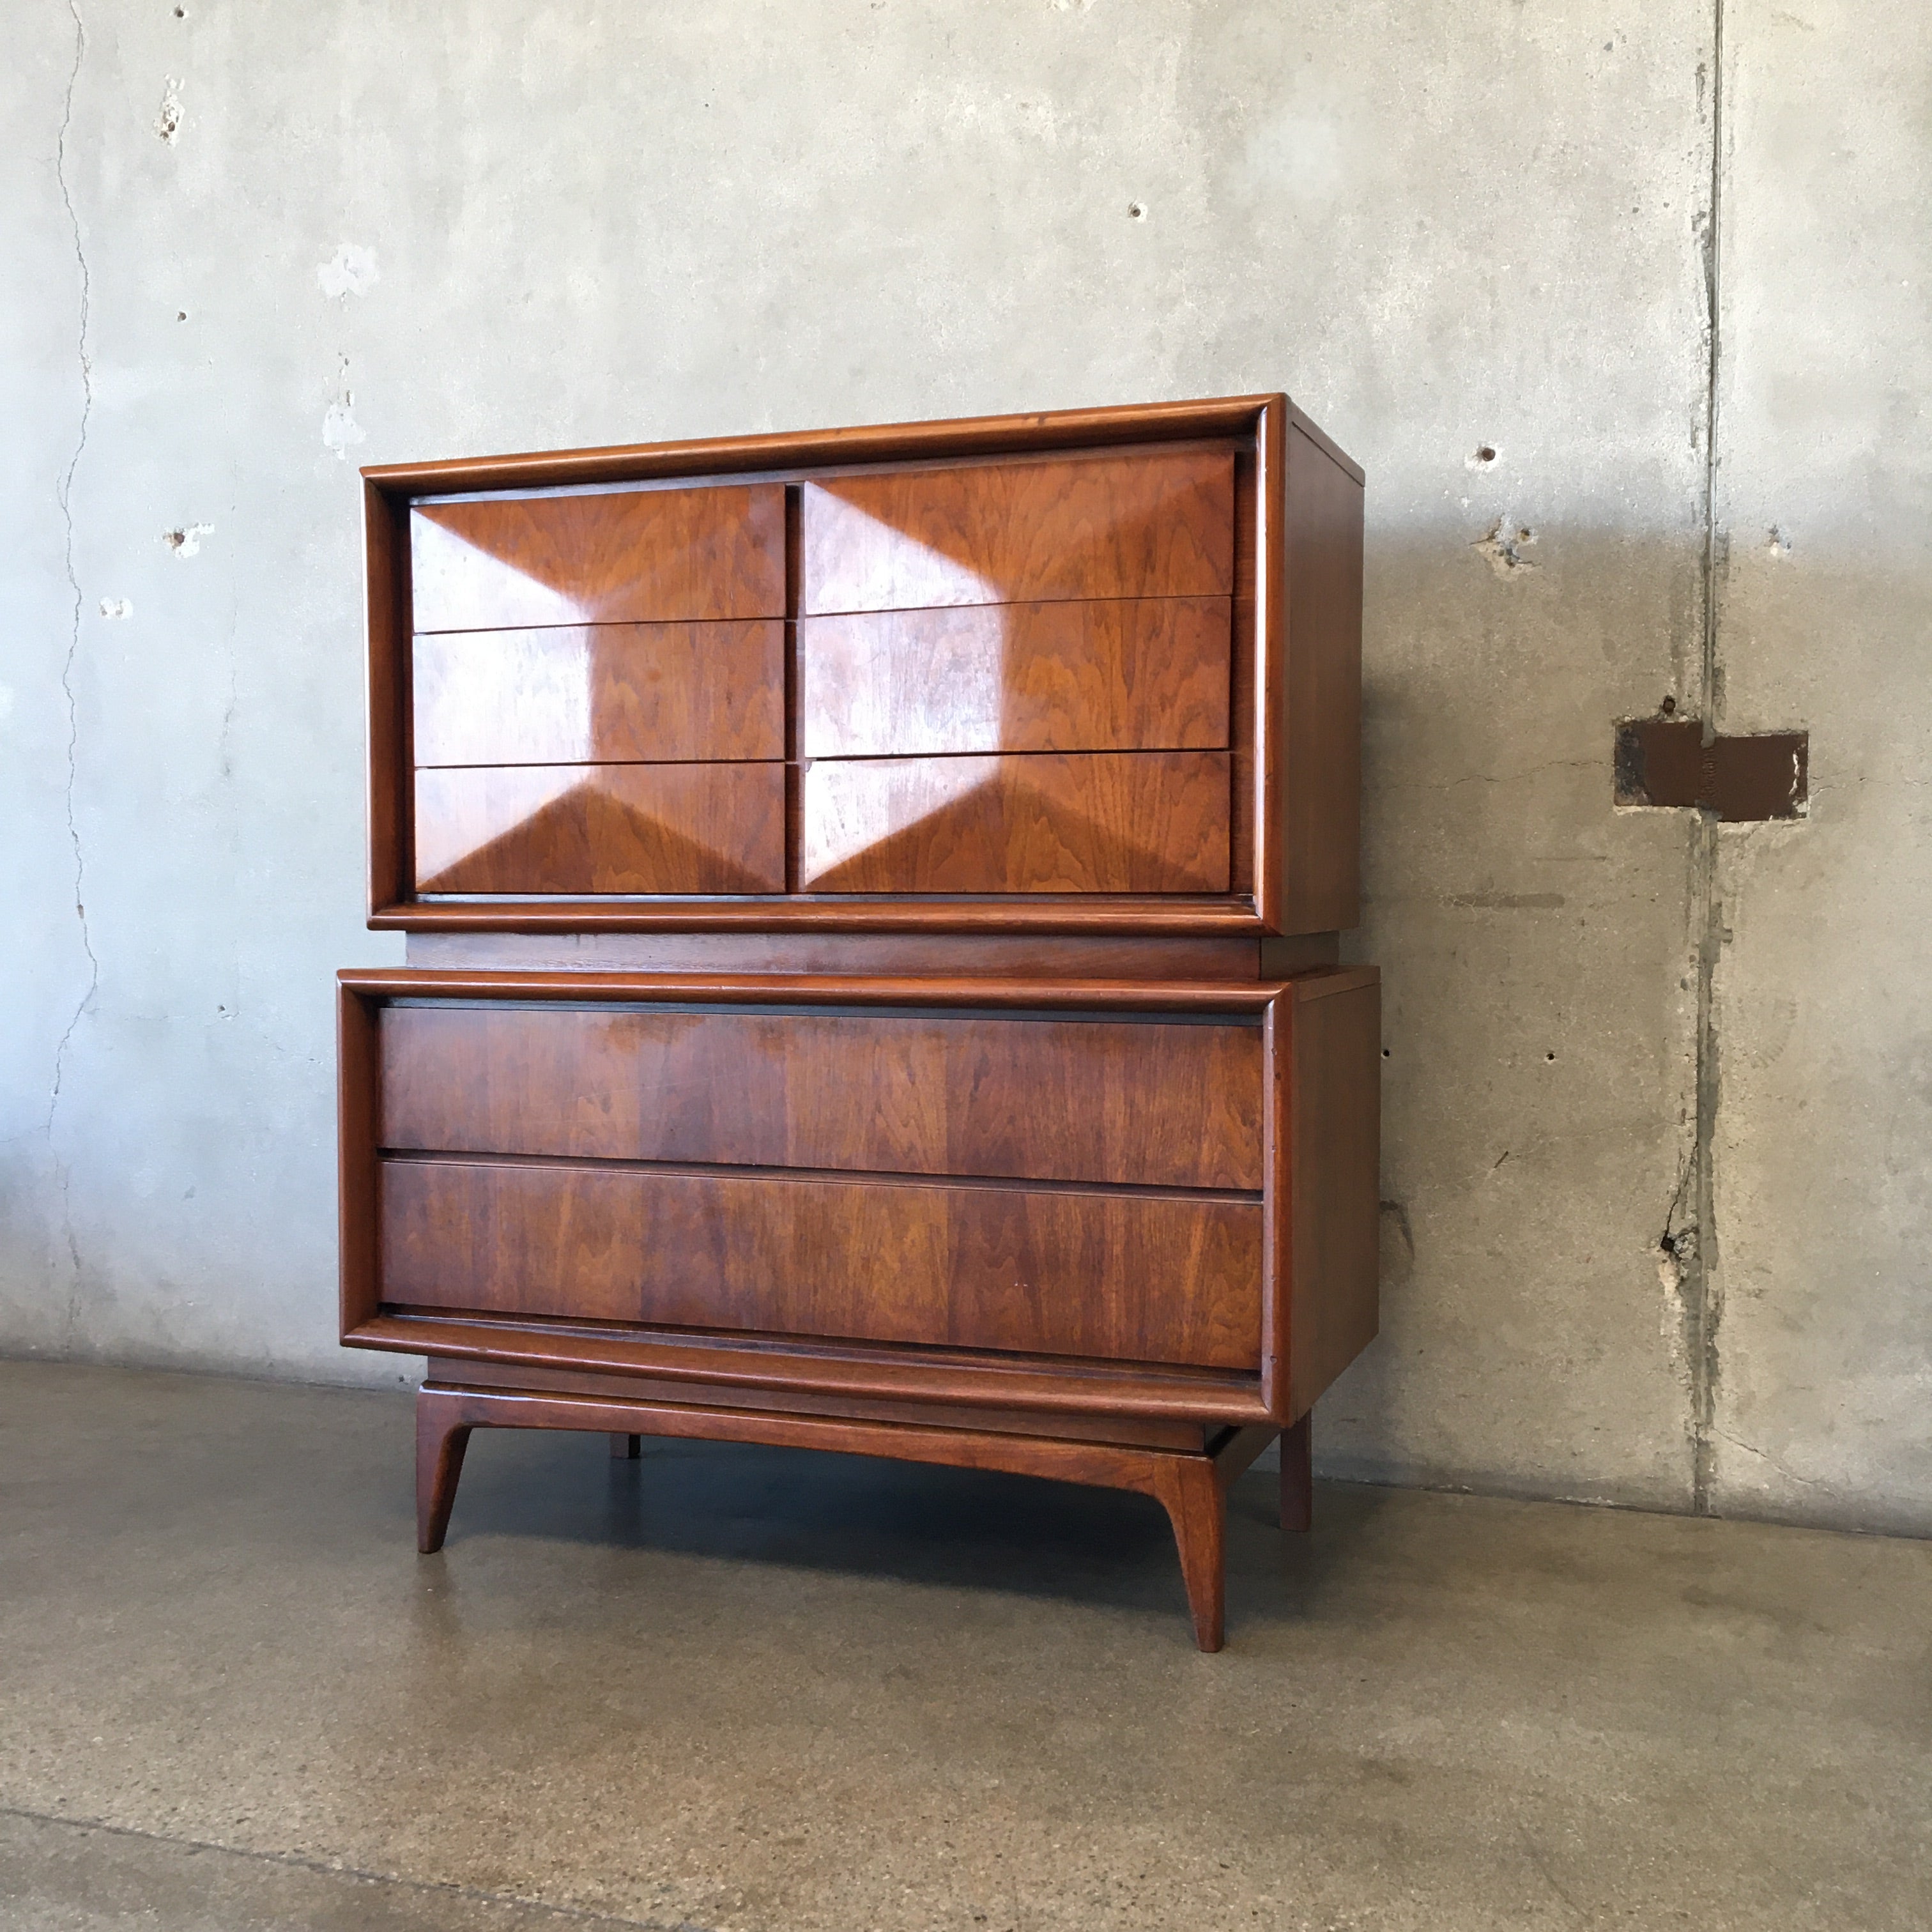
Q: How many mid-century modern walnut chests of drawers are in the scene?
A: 1